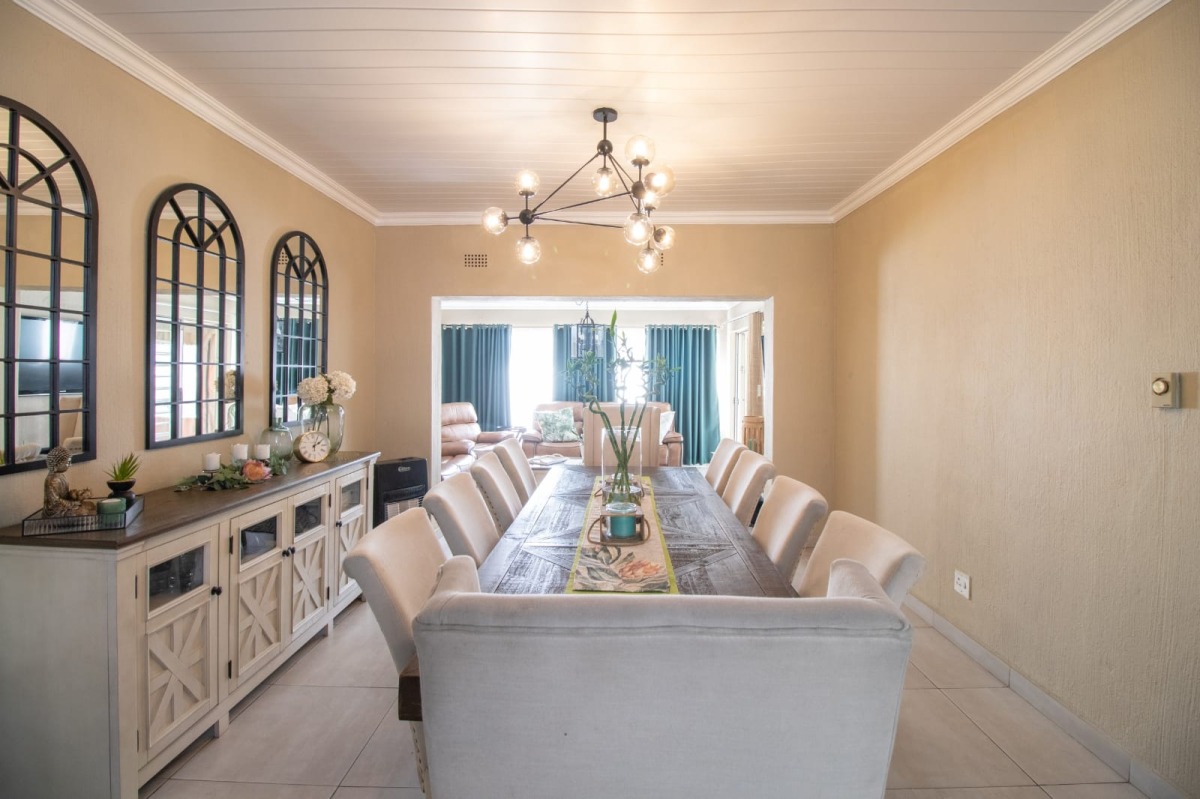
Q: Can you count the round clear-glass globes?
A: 10